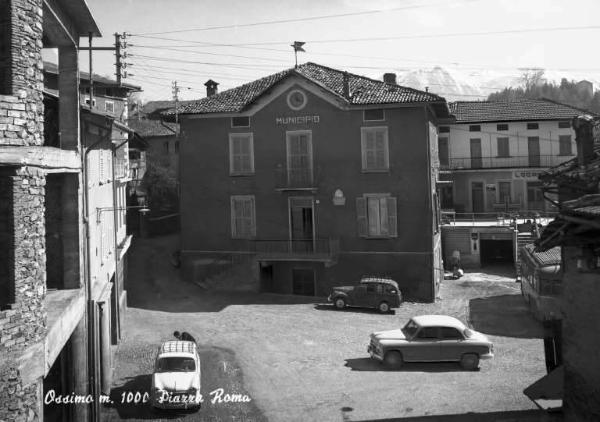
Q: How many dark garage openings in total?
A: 1